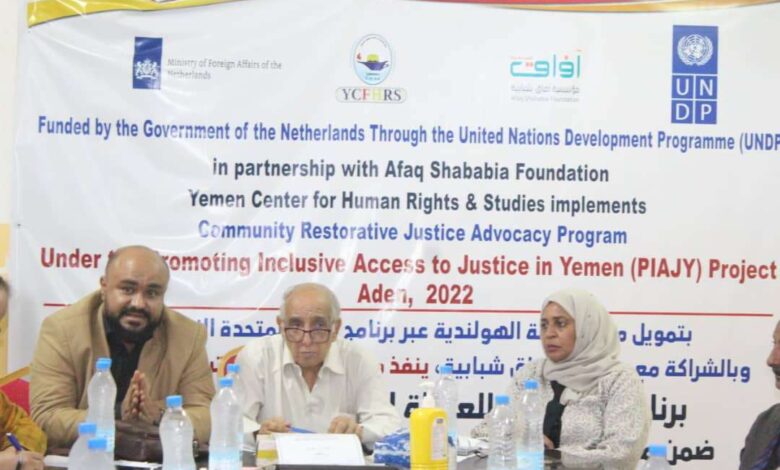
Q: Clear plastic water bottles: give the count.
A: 10